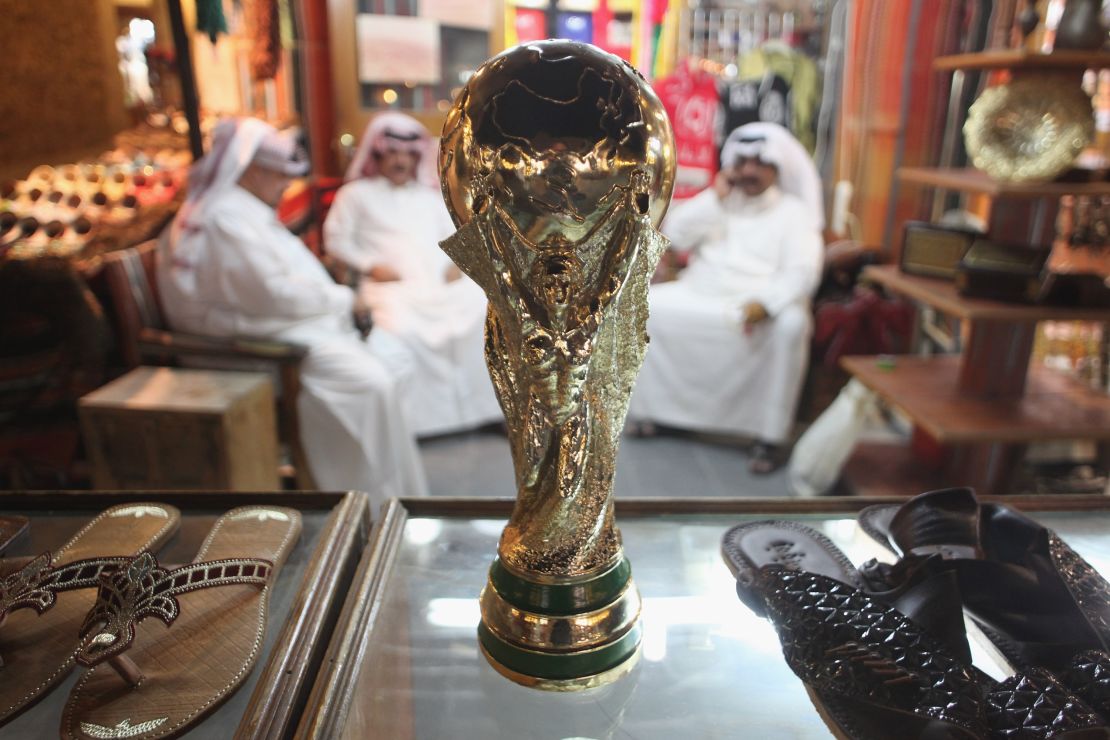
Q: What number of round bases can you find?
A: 1